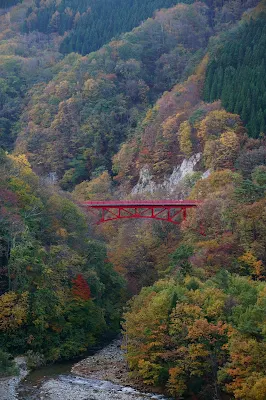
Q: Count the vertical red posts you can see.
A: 6